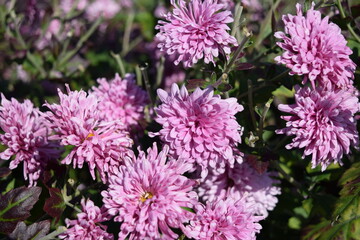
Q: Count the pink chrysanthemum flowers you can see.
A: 11